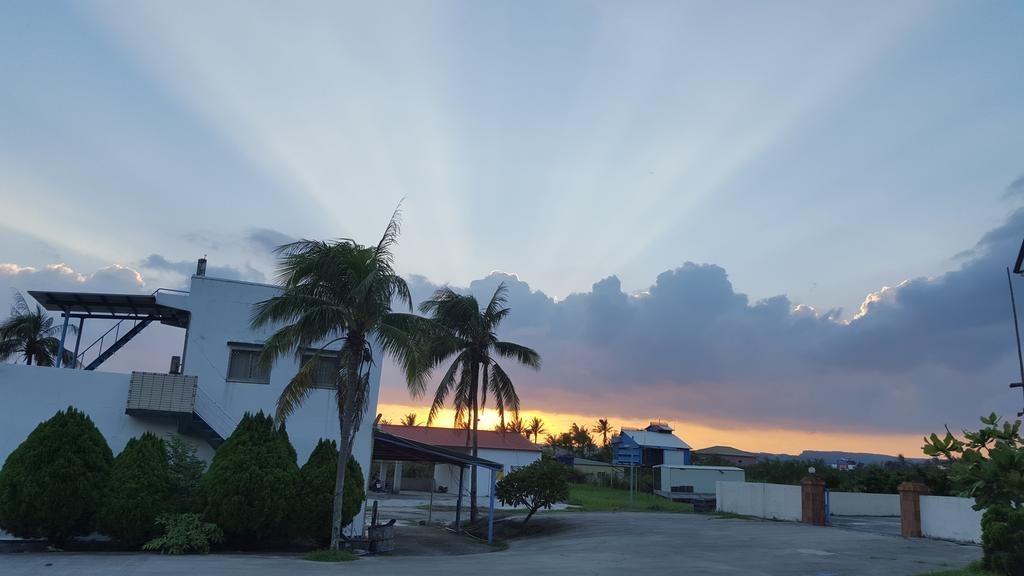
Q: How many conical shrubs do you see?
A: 4